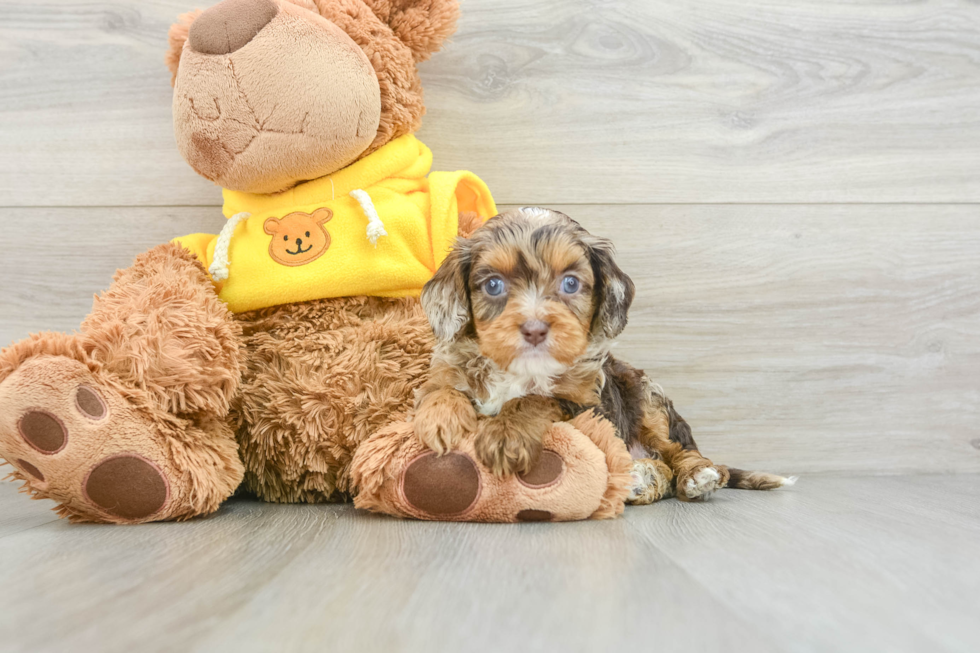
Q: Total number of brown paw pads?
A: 7